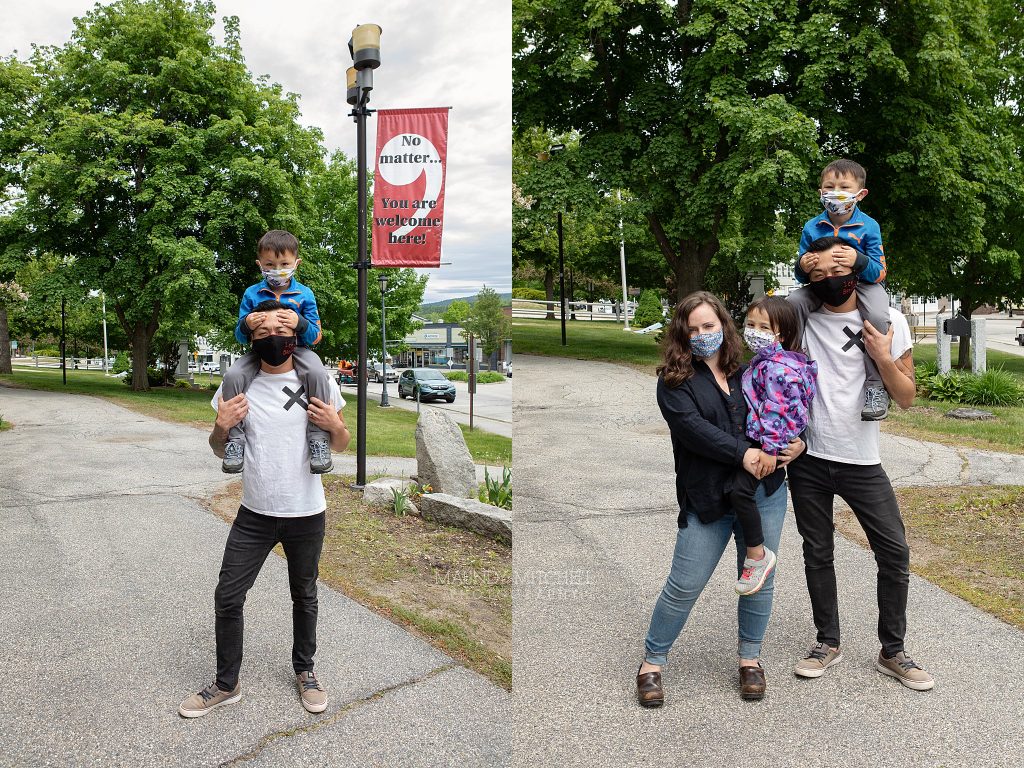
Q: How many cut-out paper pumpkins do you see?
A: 0